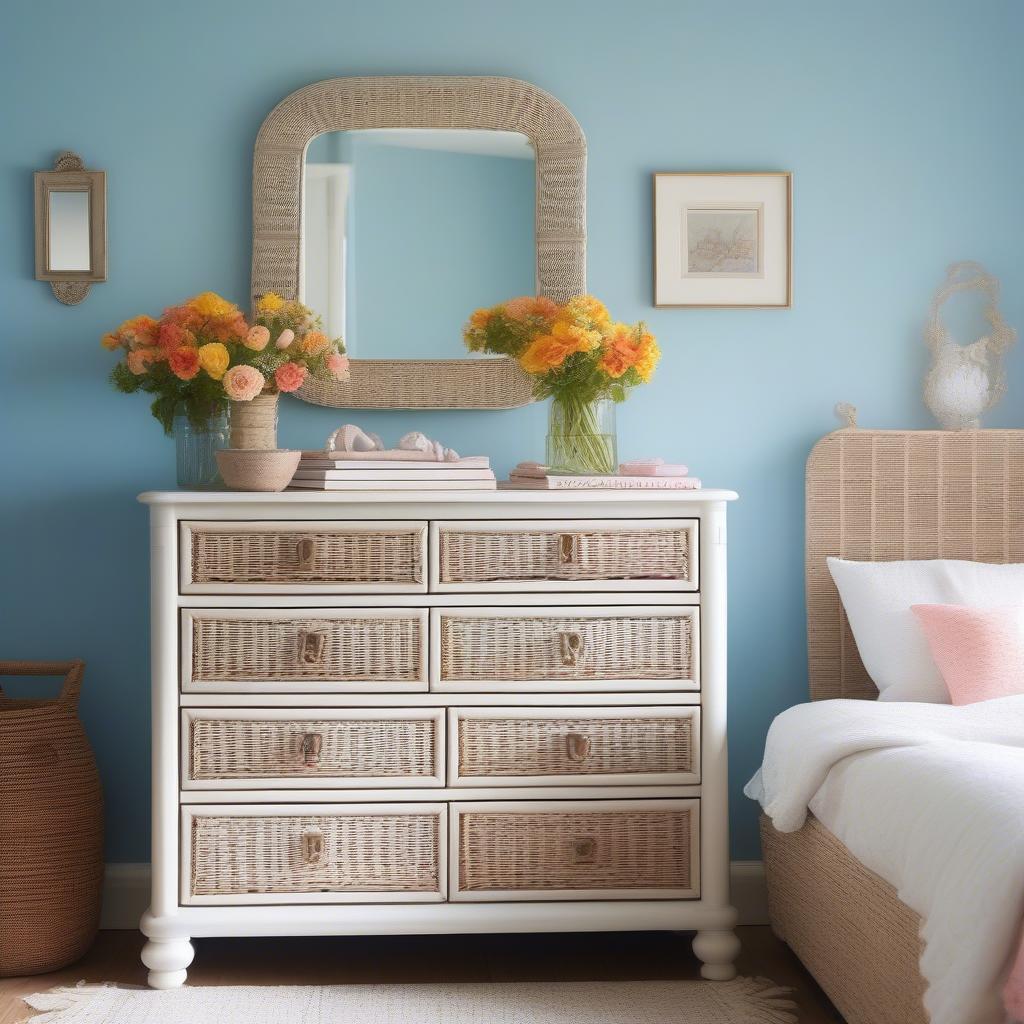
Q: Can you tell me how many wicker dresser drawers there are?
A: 8